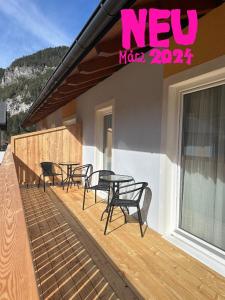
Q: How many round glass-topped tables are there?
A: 2